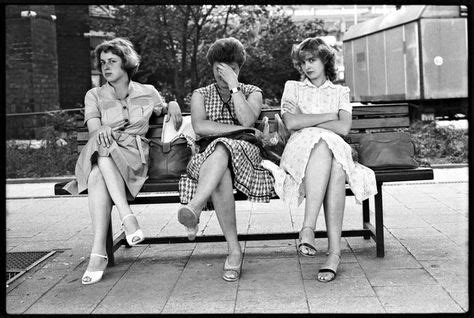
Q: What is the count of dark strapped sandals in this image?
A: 2